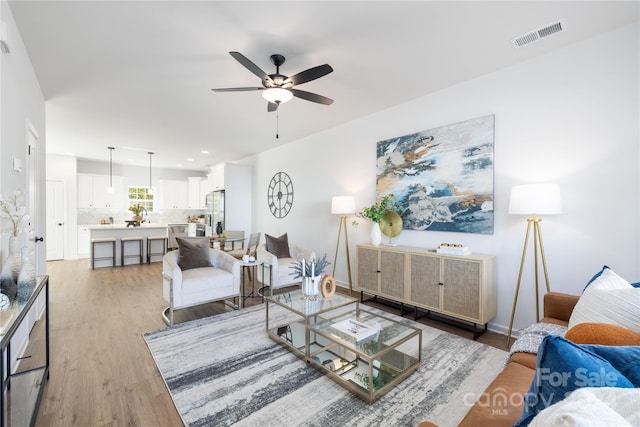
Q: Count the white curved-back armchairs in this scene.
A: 2